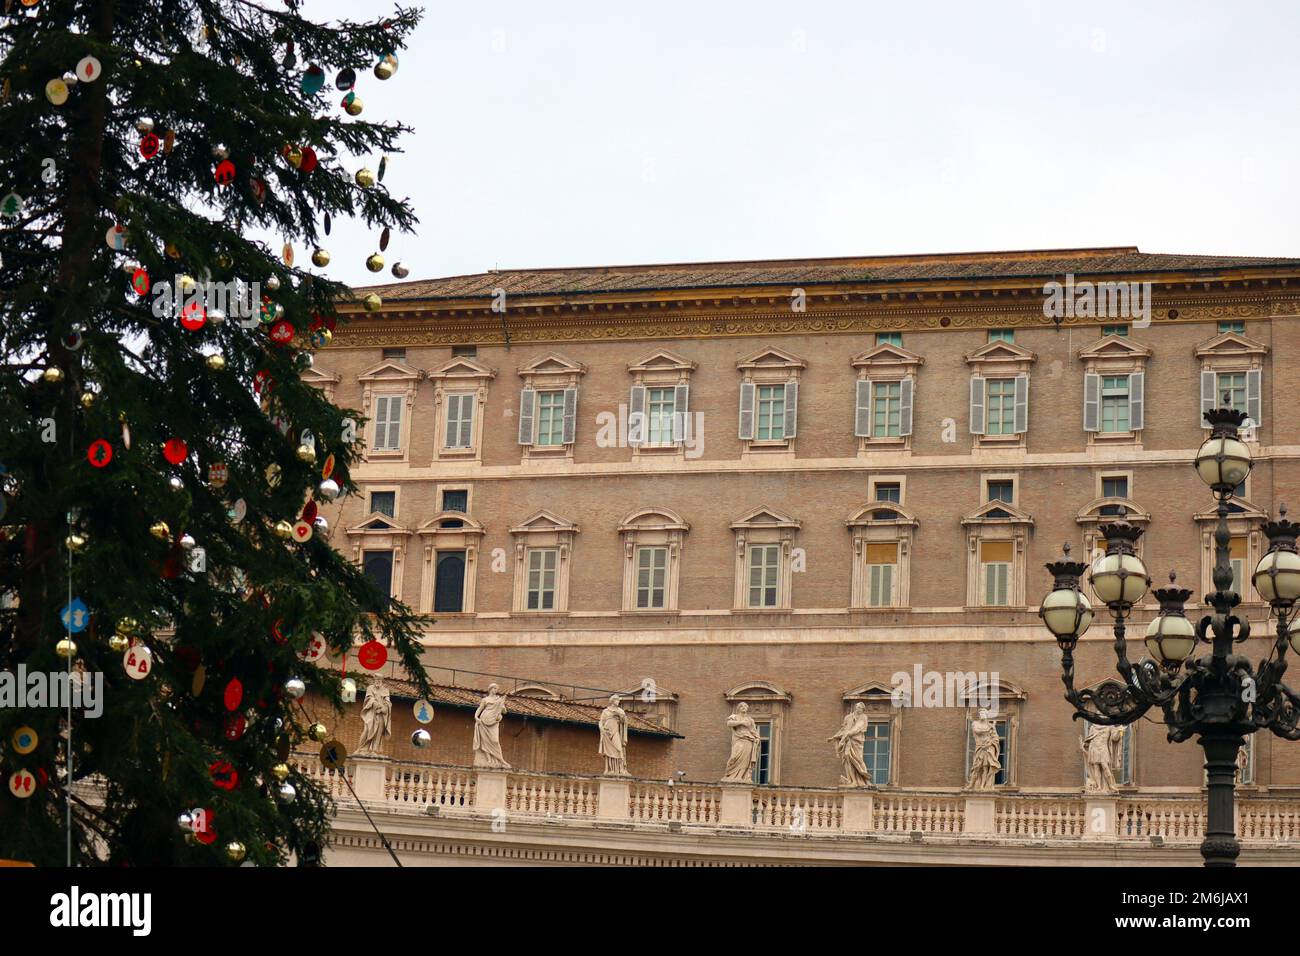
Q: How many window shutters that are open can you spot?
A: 14